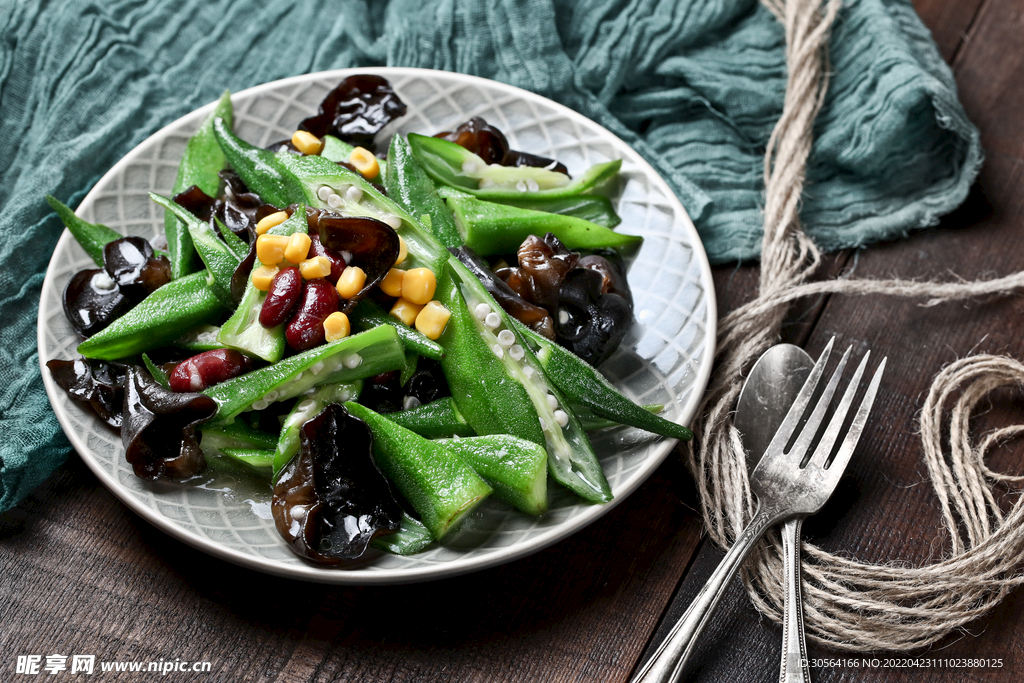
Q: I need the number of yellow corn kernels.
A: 14